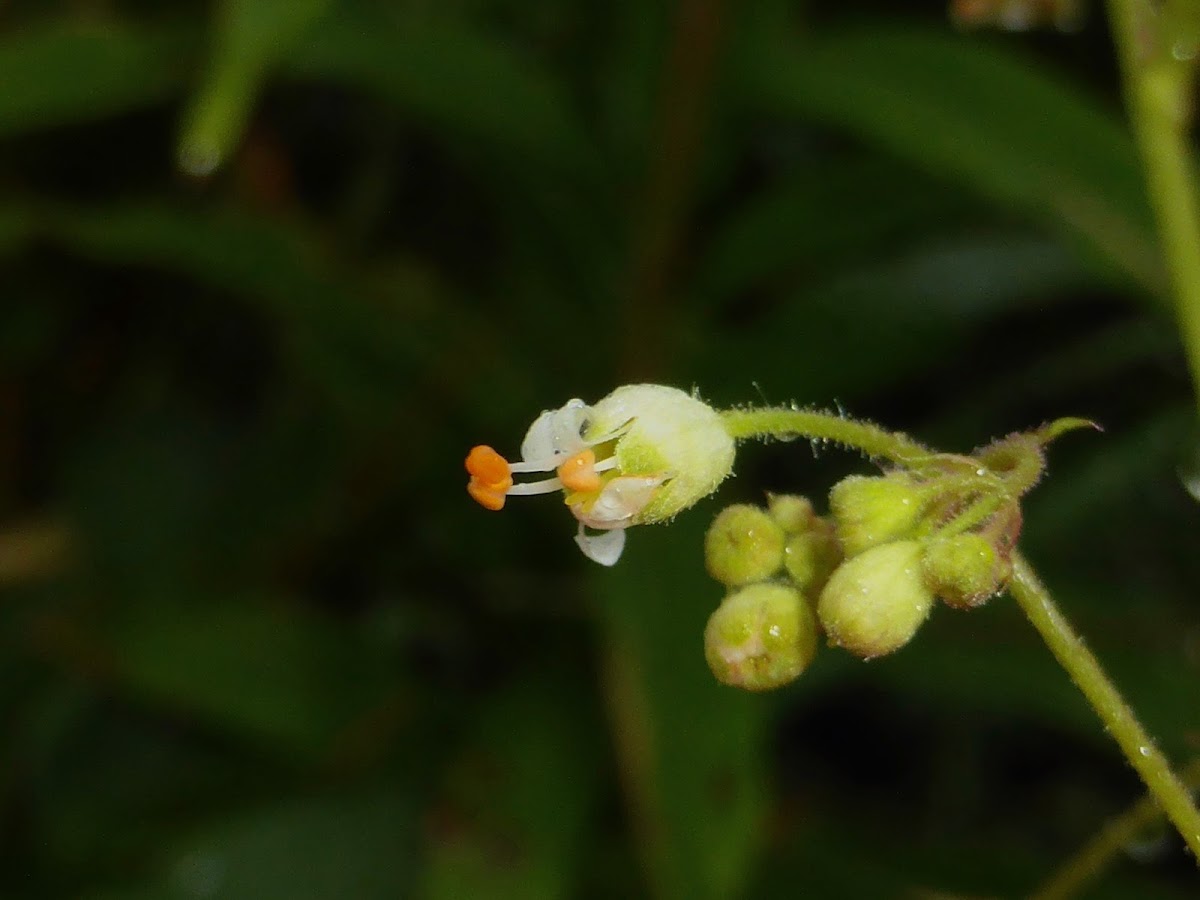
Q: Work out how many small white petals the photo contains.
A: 3